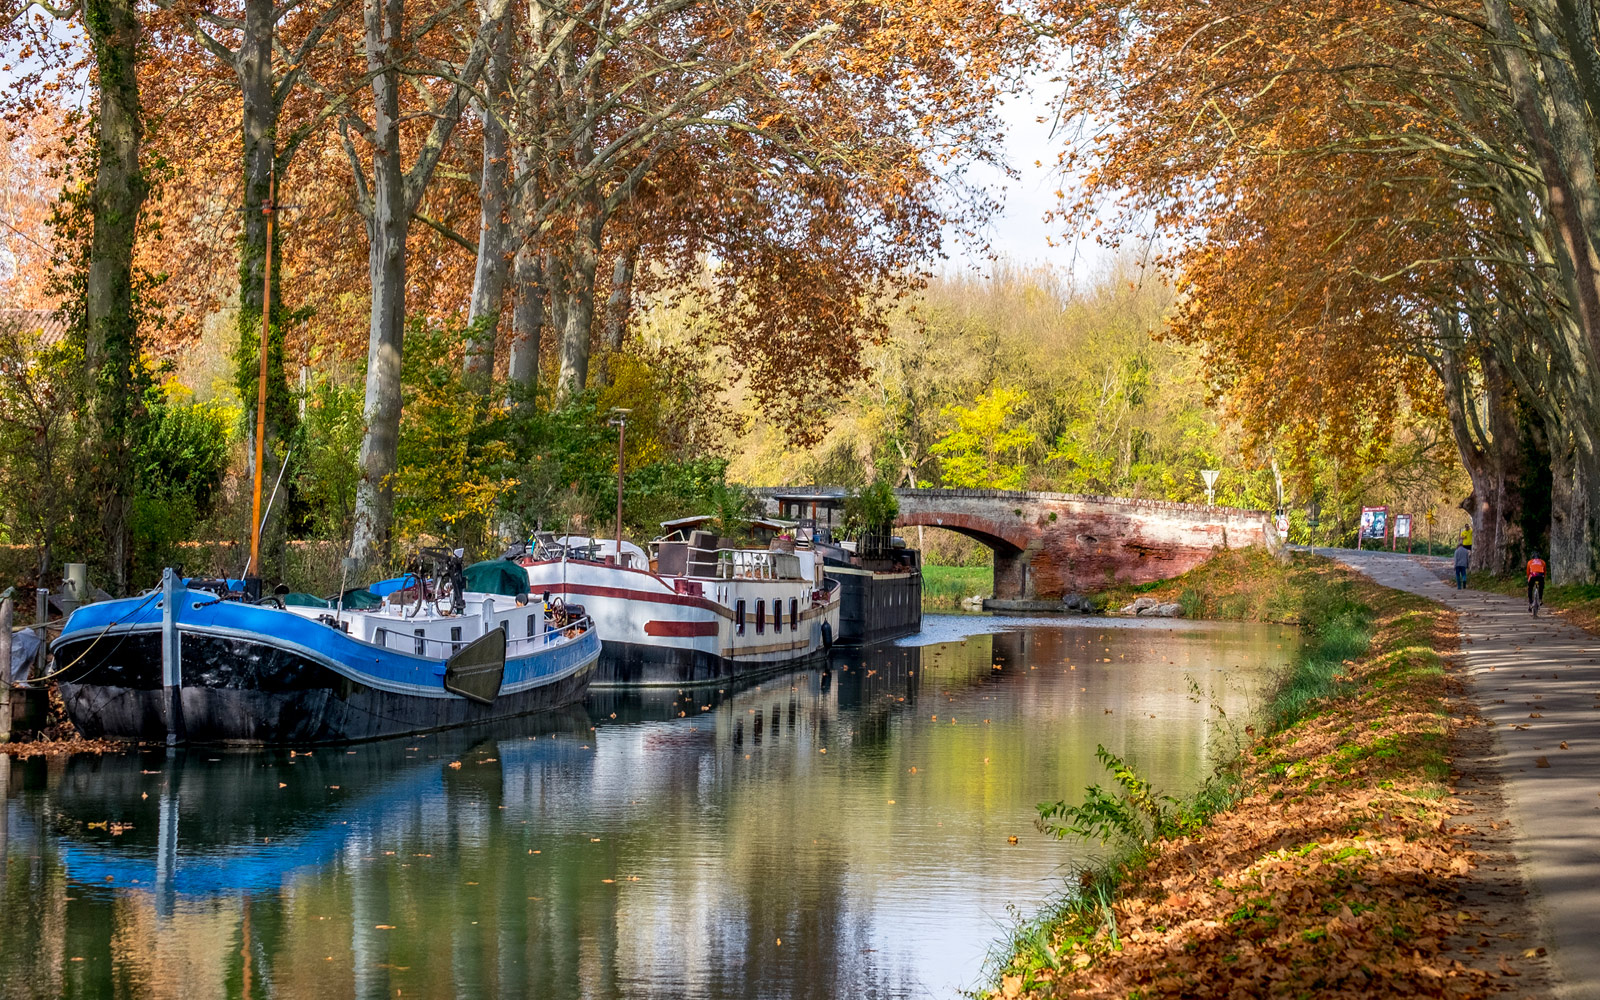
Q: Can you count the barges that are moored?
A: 3